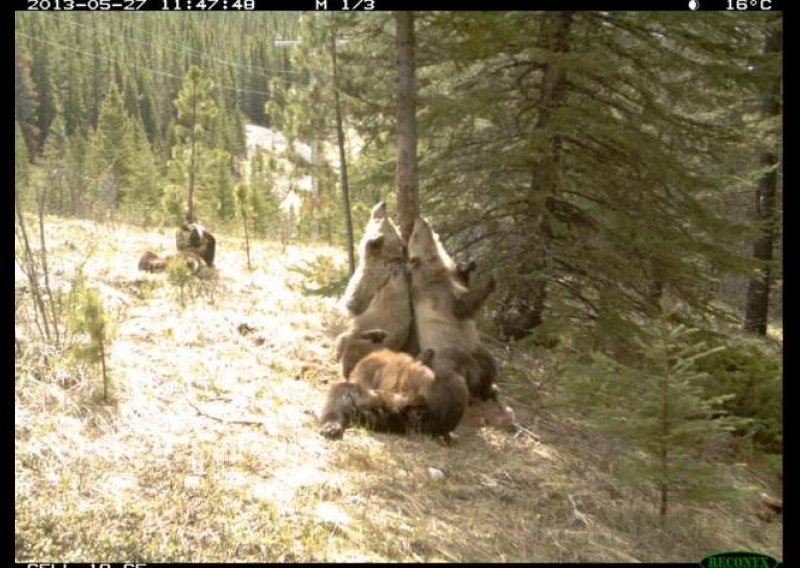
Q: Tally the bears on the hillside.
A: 5